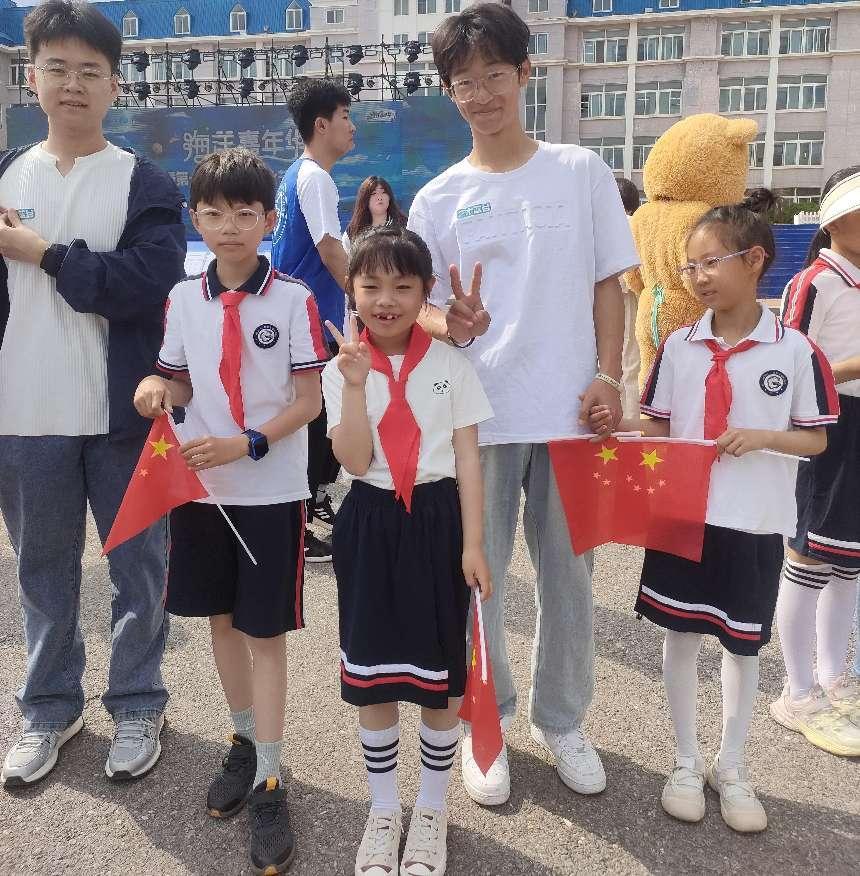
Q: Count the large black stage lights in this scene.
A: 11